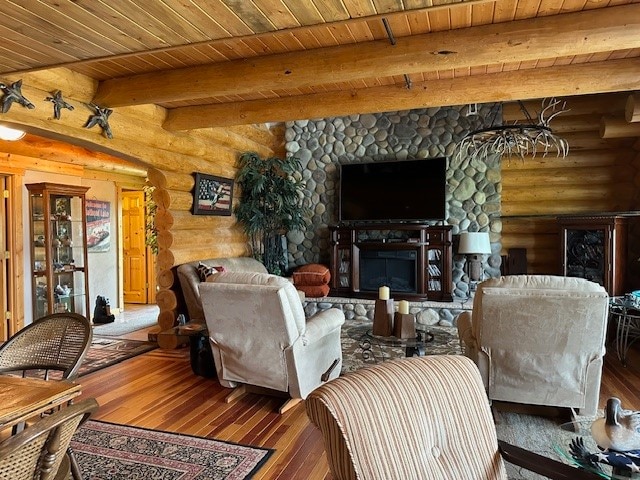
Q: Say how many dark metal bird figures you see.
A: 3